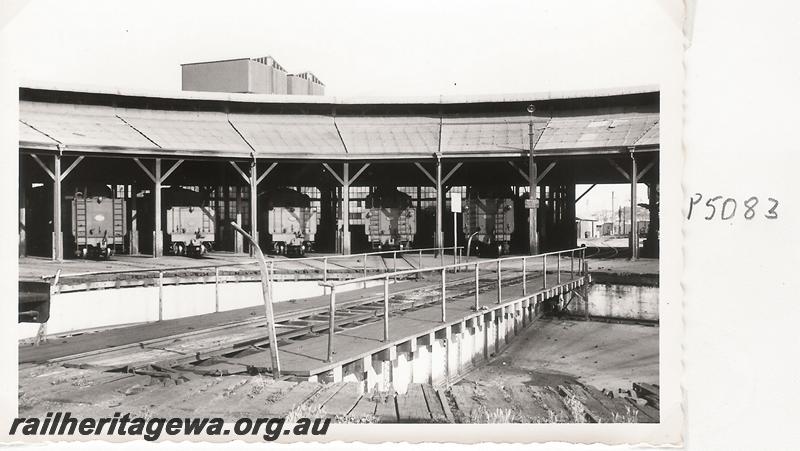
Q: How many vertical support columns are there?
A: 7